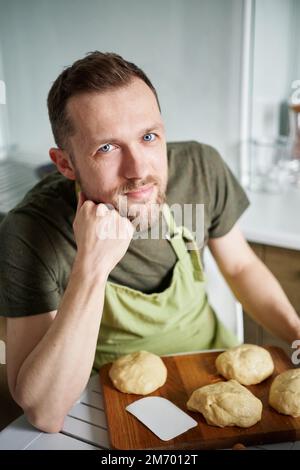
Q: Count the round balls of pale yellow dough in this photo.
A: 4